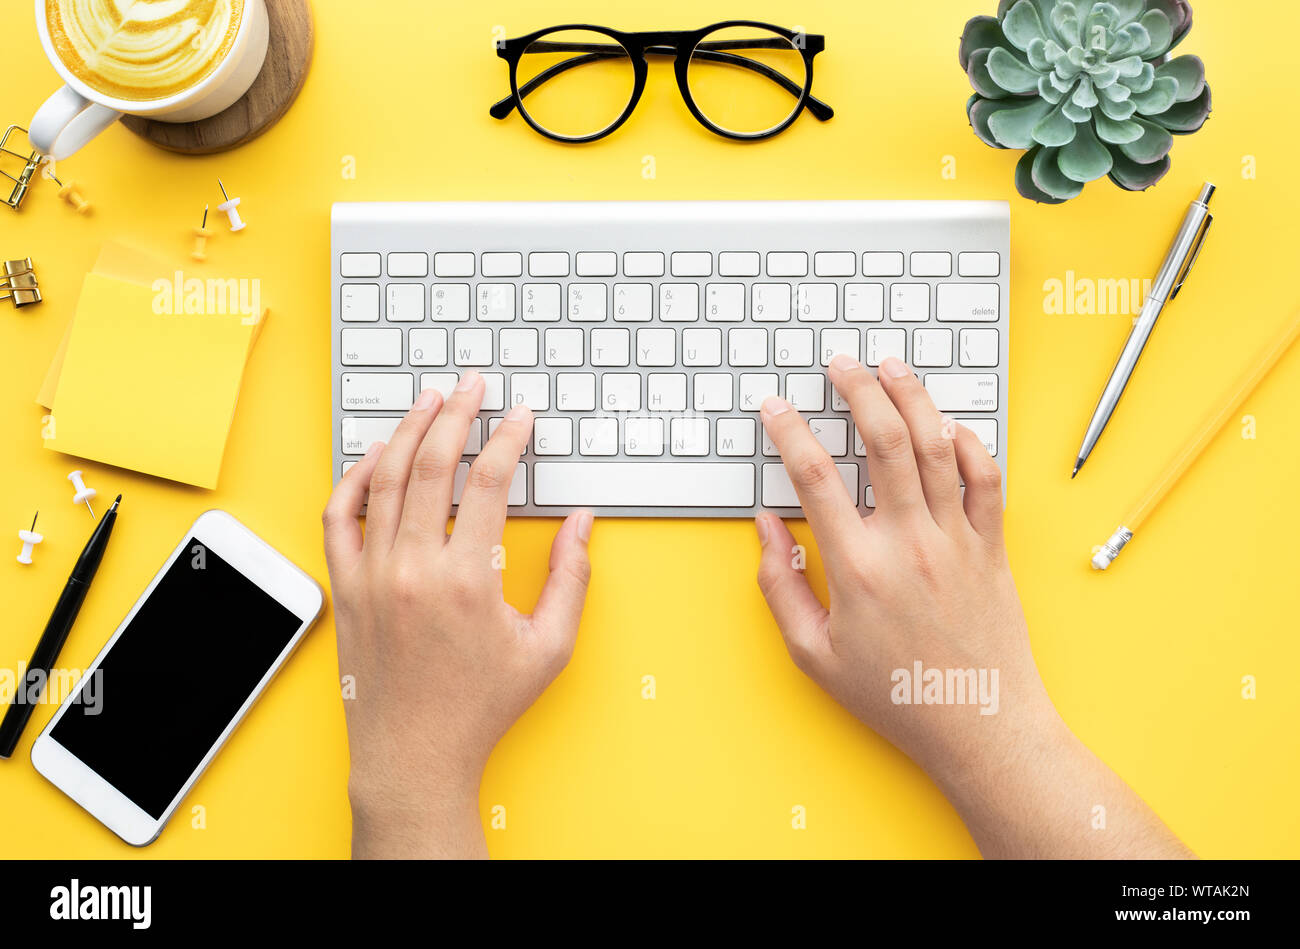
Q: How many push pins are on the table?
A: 5